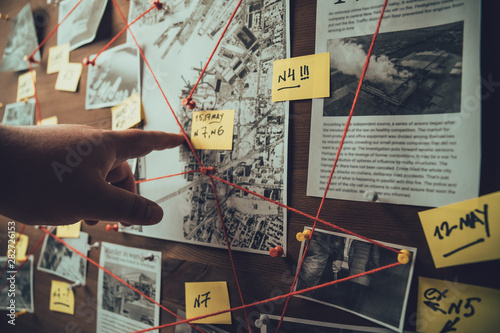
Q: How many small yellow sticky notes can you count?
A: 13